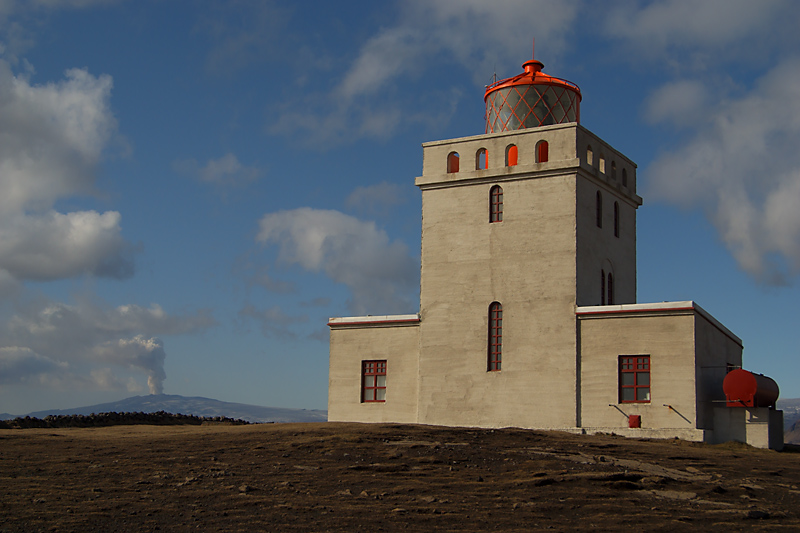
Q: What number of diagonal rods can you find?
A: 2